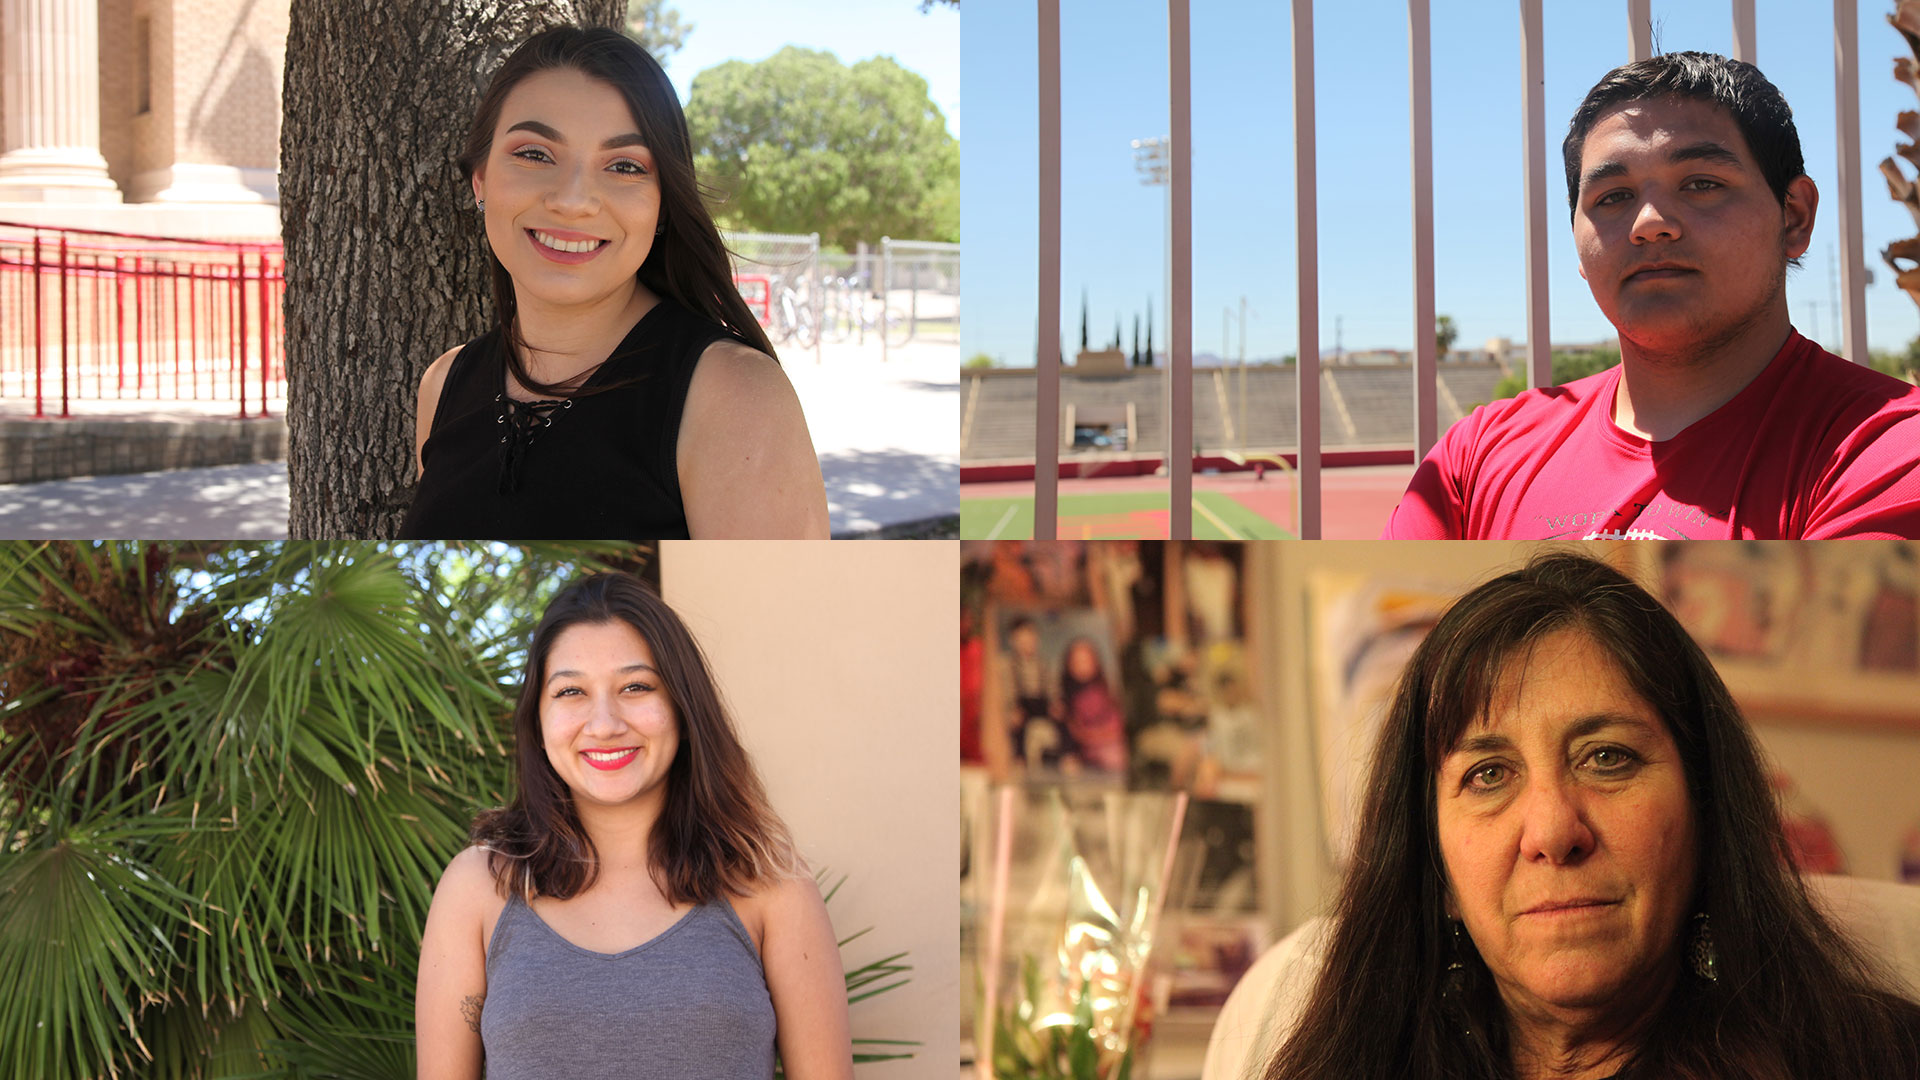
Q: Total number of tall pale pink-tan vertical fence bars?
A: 8